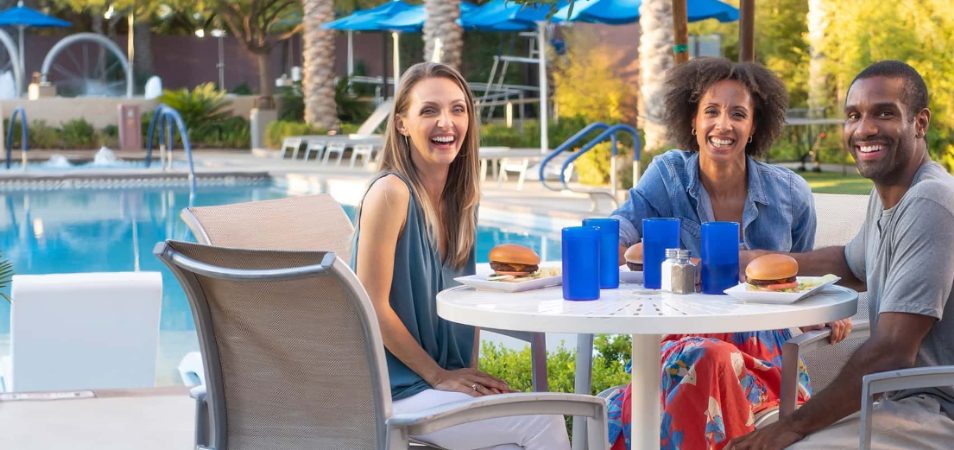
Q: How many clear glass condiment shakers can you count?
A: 2